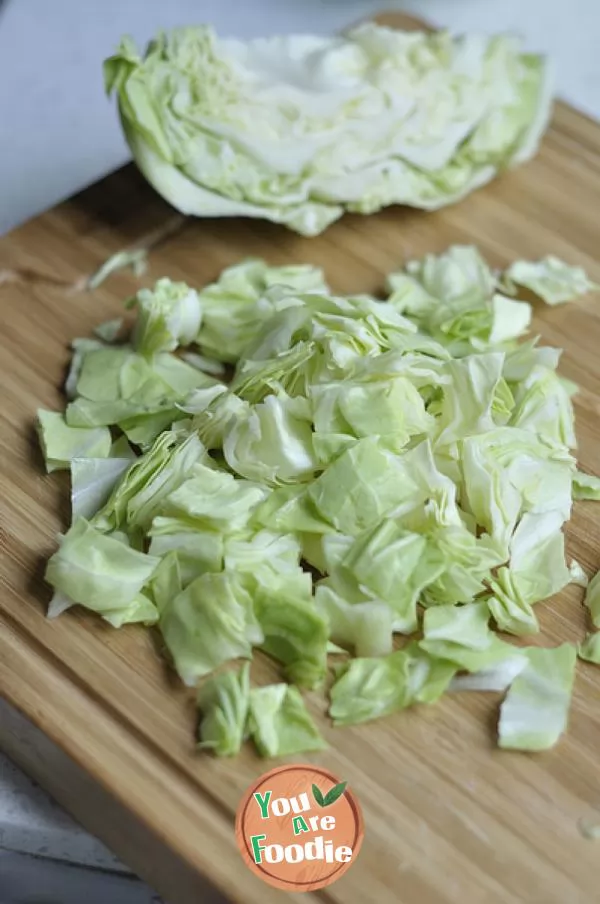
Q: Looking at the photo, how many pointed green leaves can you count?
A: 2